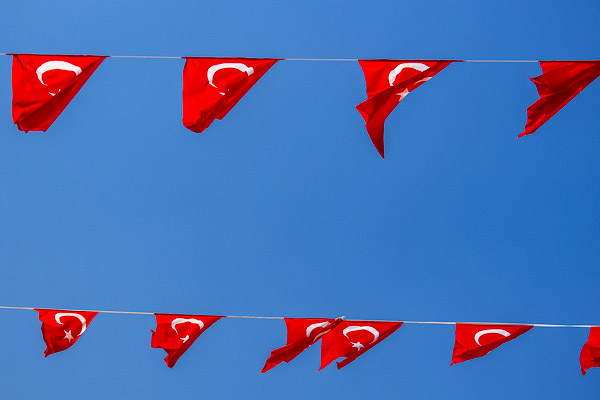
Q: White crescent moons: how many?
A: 8